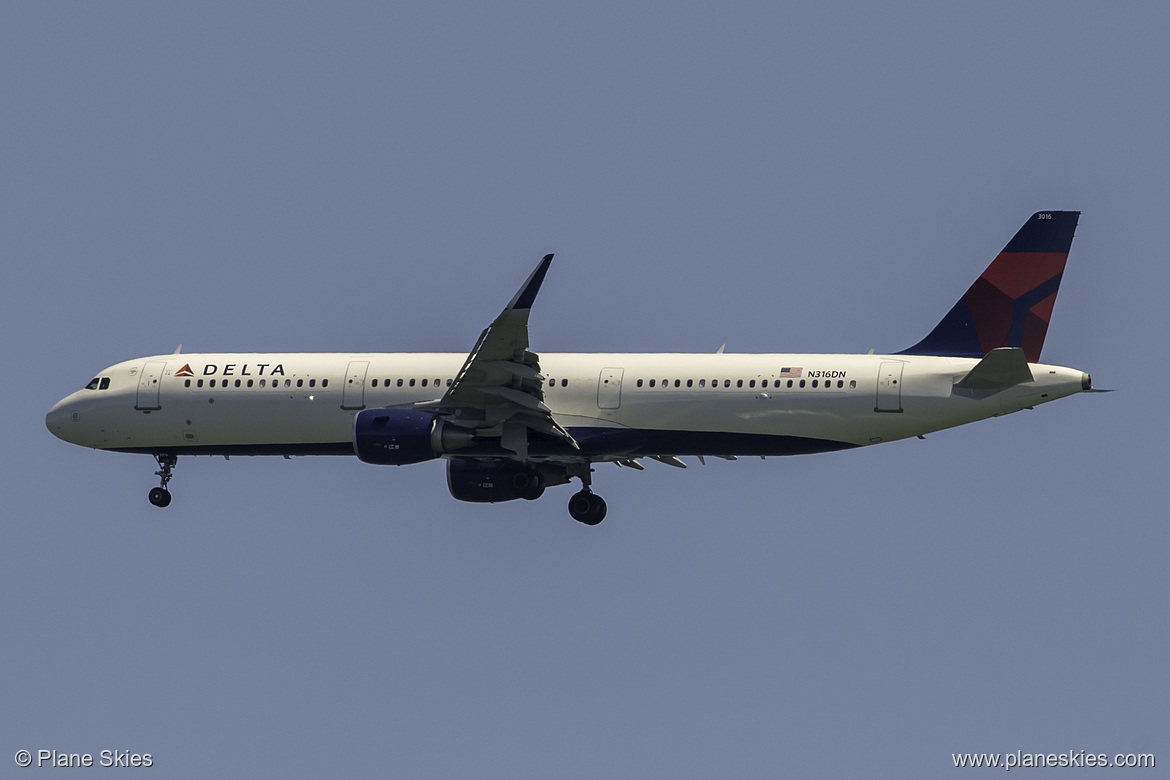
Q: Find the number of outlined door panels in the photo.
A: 4